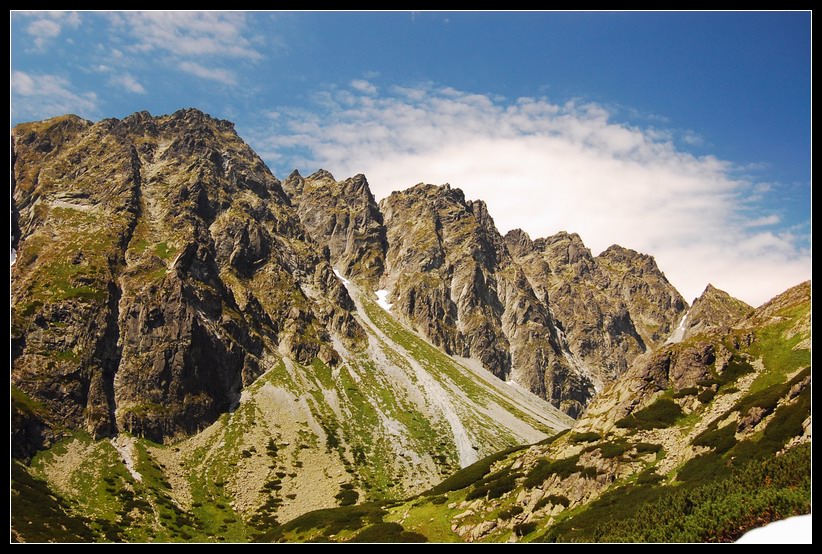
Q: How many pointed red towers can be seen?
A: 0